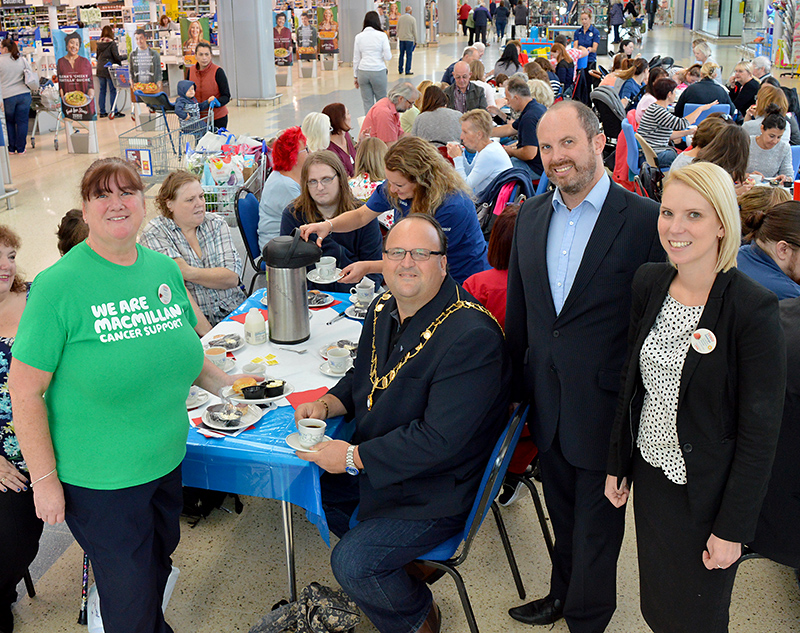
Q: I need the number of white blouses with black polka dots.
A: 1